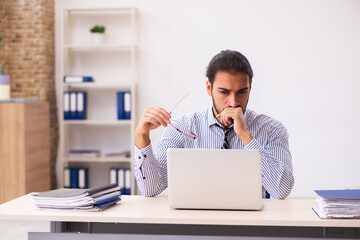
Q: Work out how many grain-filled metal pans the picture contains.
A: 0